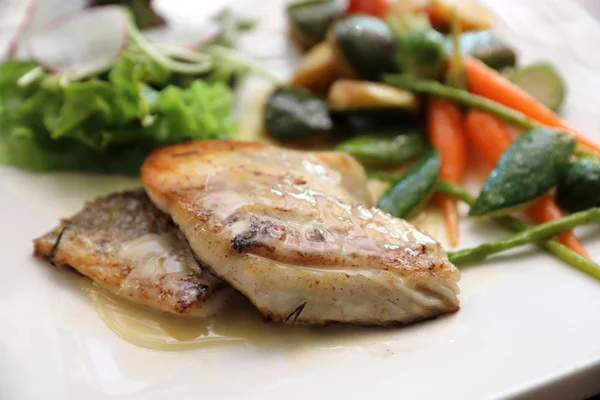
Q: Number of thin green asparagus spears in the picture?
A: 3